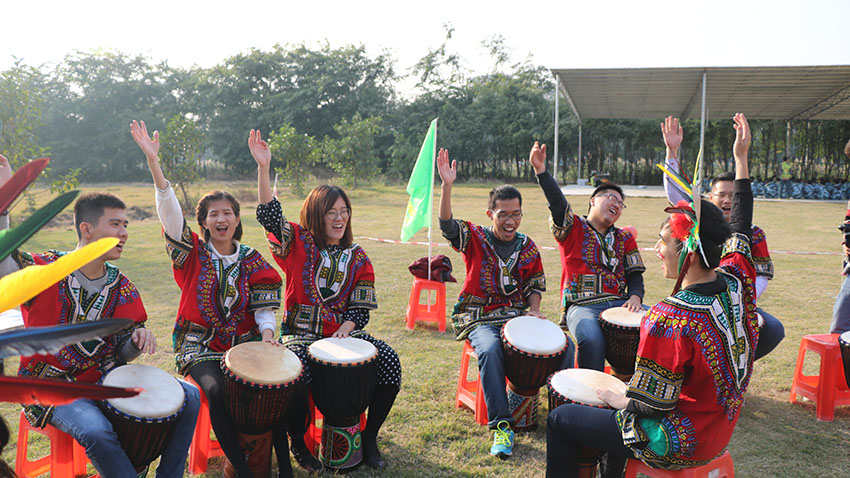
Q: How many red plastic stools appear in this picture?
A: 8